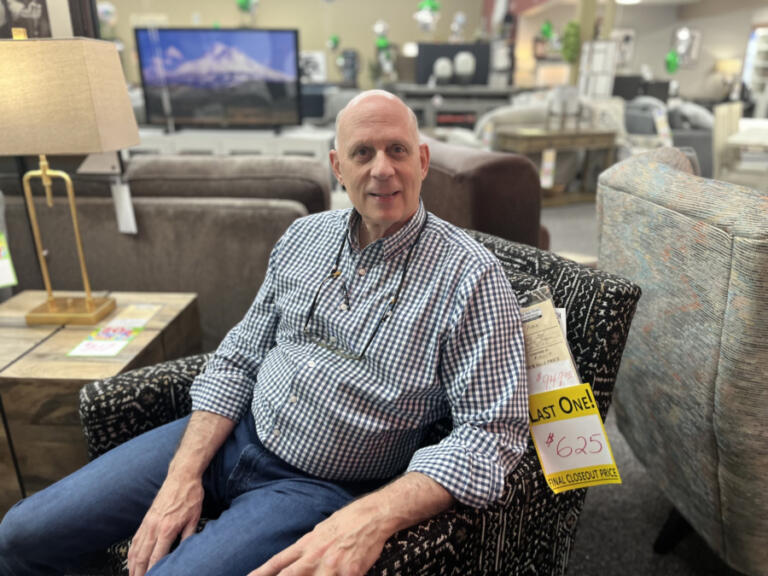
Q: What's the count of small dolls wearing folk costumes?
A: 0